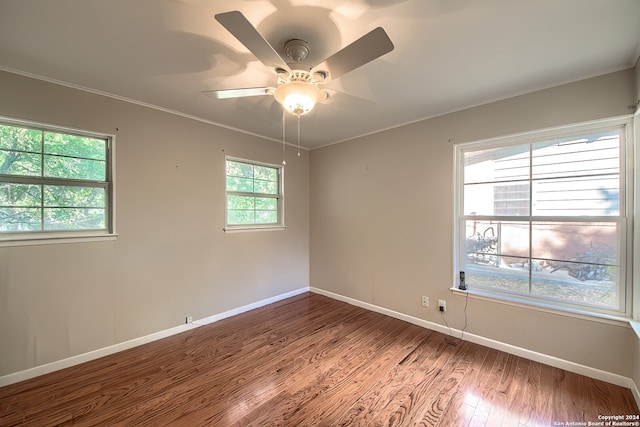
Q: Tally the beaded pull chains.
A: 2